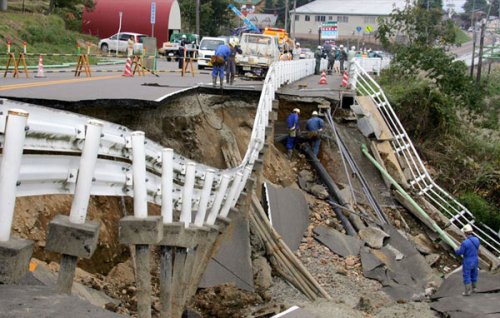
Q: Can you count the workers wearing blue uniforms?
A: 4